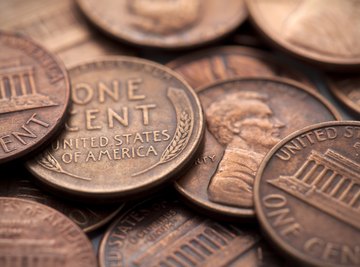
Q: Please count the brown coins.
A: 12